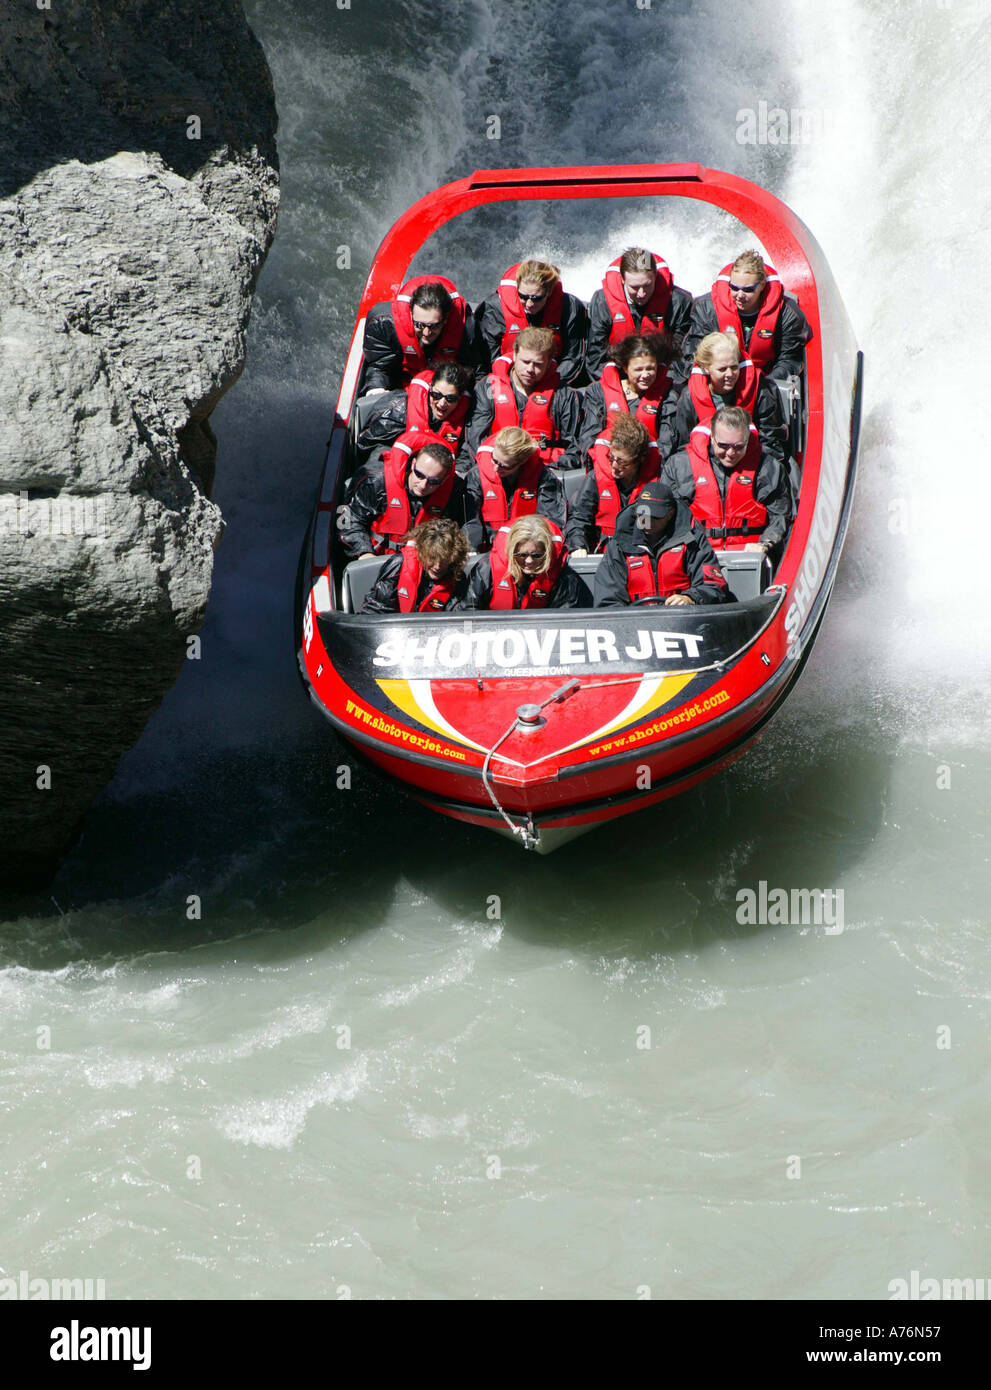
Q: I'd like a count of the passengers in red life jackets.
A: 14